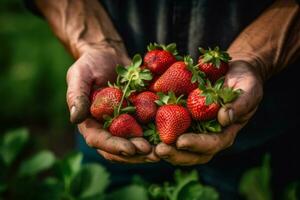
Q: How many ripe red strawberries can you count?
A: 8